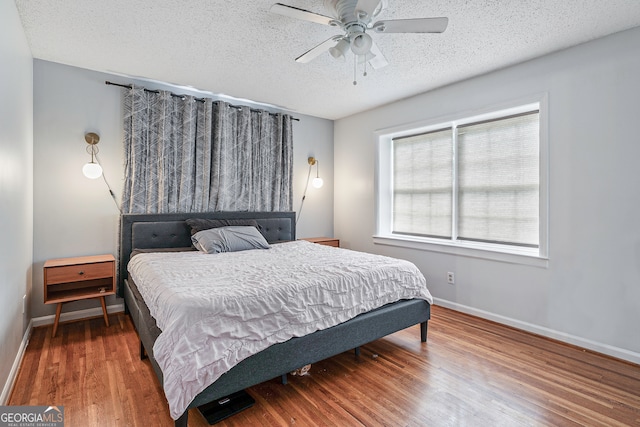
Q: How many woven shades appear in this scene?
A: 2